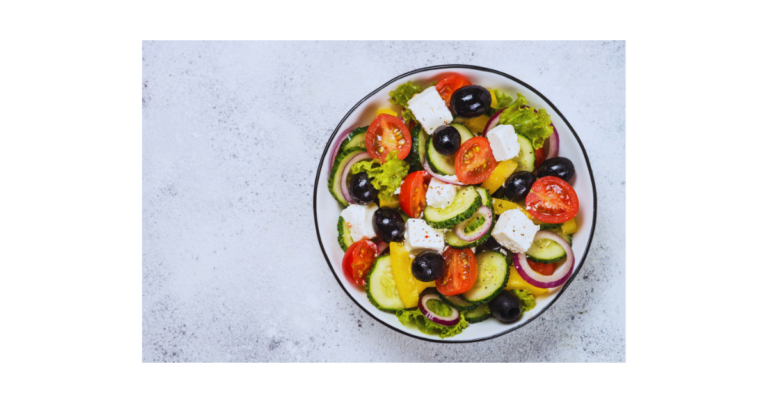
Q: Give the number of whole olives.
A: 8